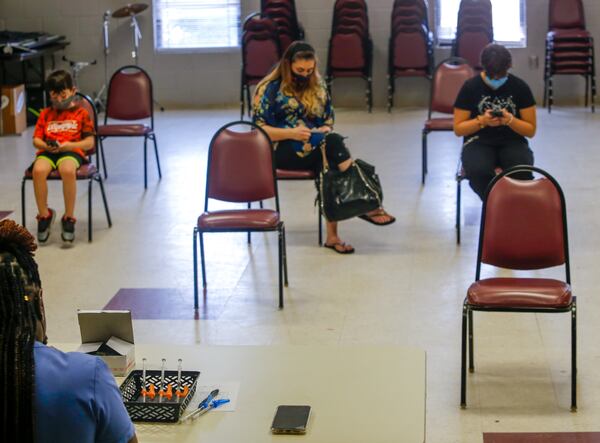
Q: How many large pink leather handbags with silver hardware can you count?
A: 0